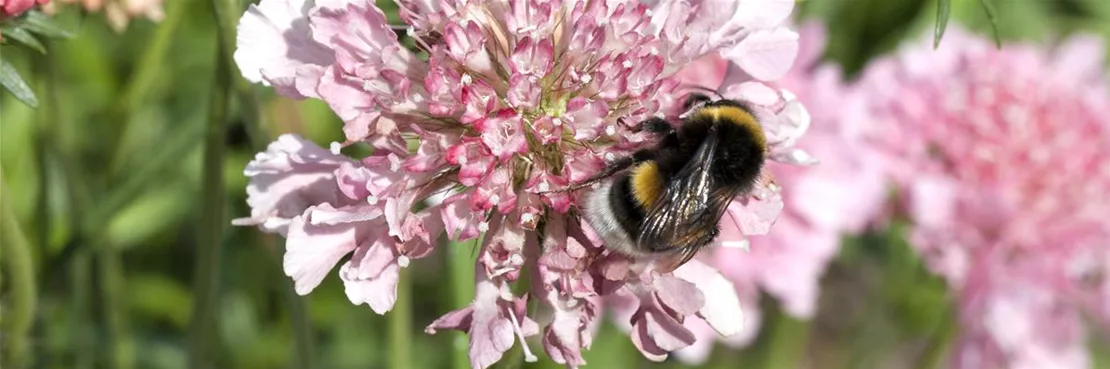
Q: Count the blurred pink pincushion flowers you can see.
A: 2